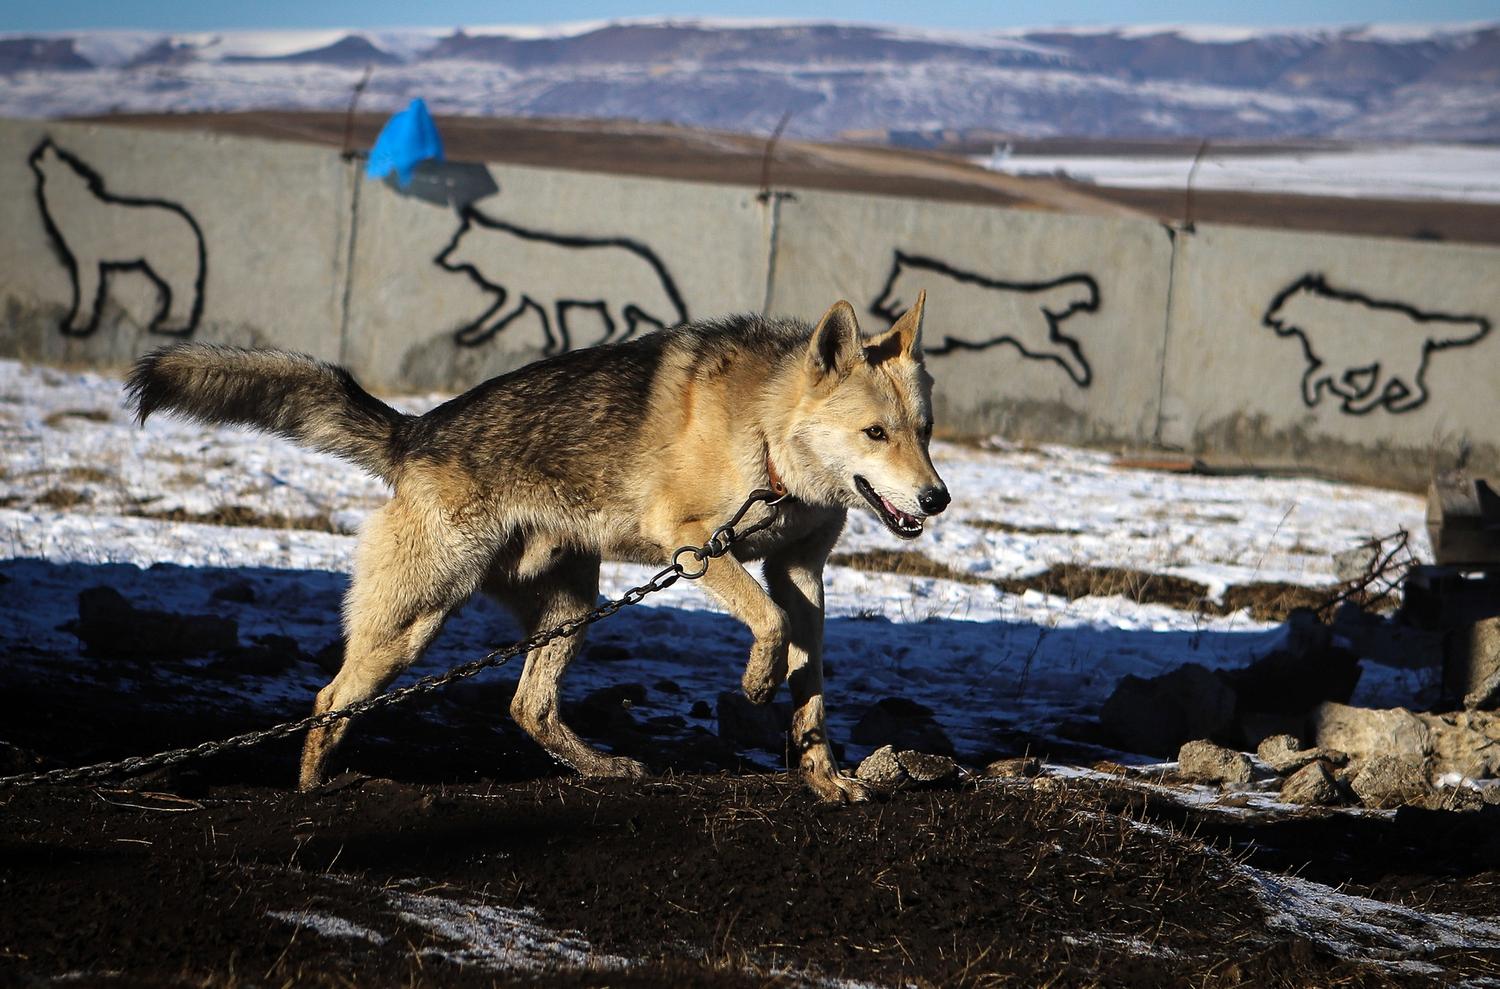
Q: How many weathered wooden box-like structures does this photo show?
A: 1